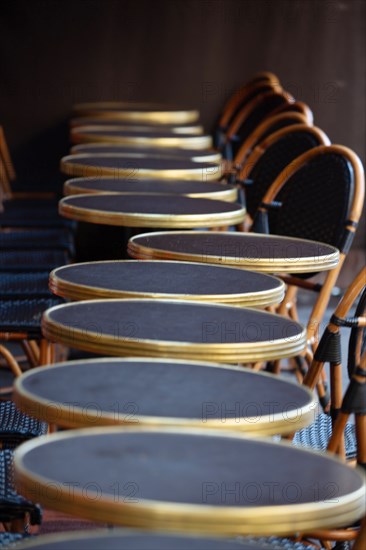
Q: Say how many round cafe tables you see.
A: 13